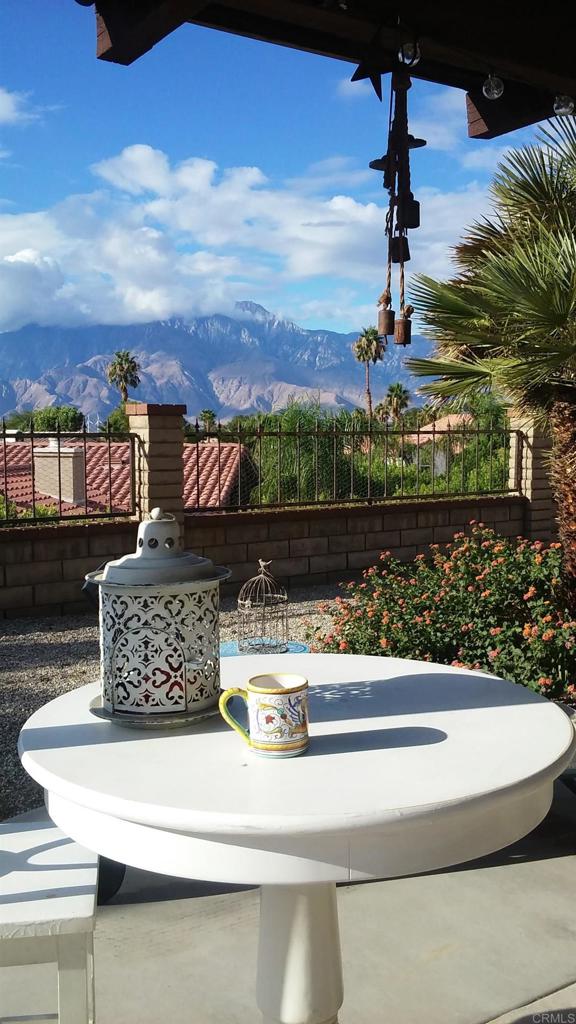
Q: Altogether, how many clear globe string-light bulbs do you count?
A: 3